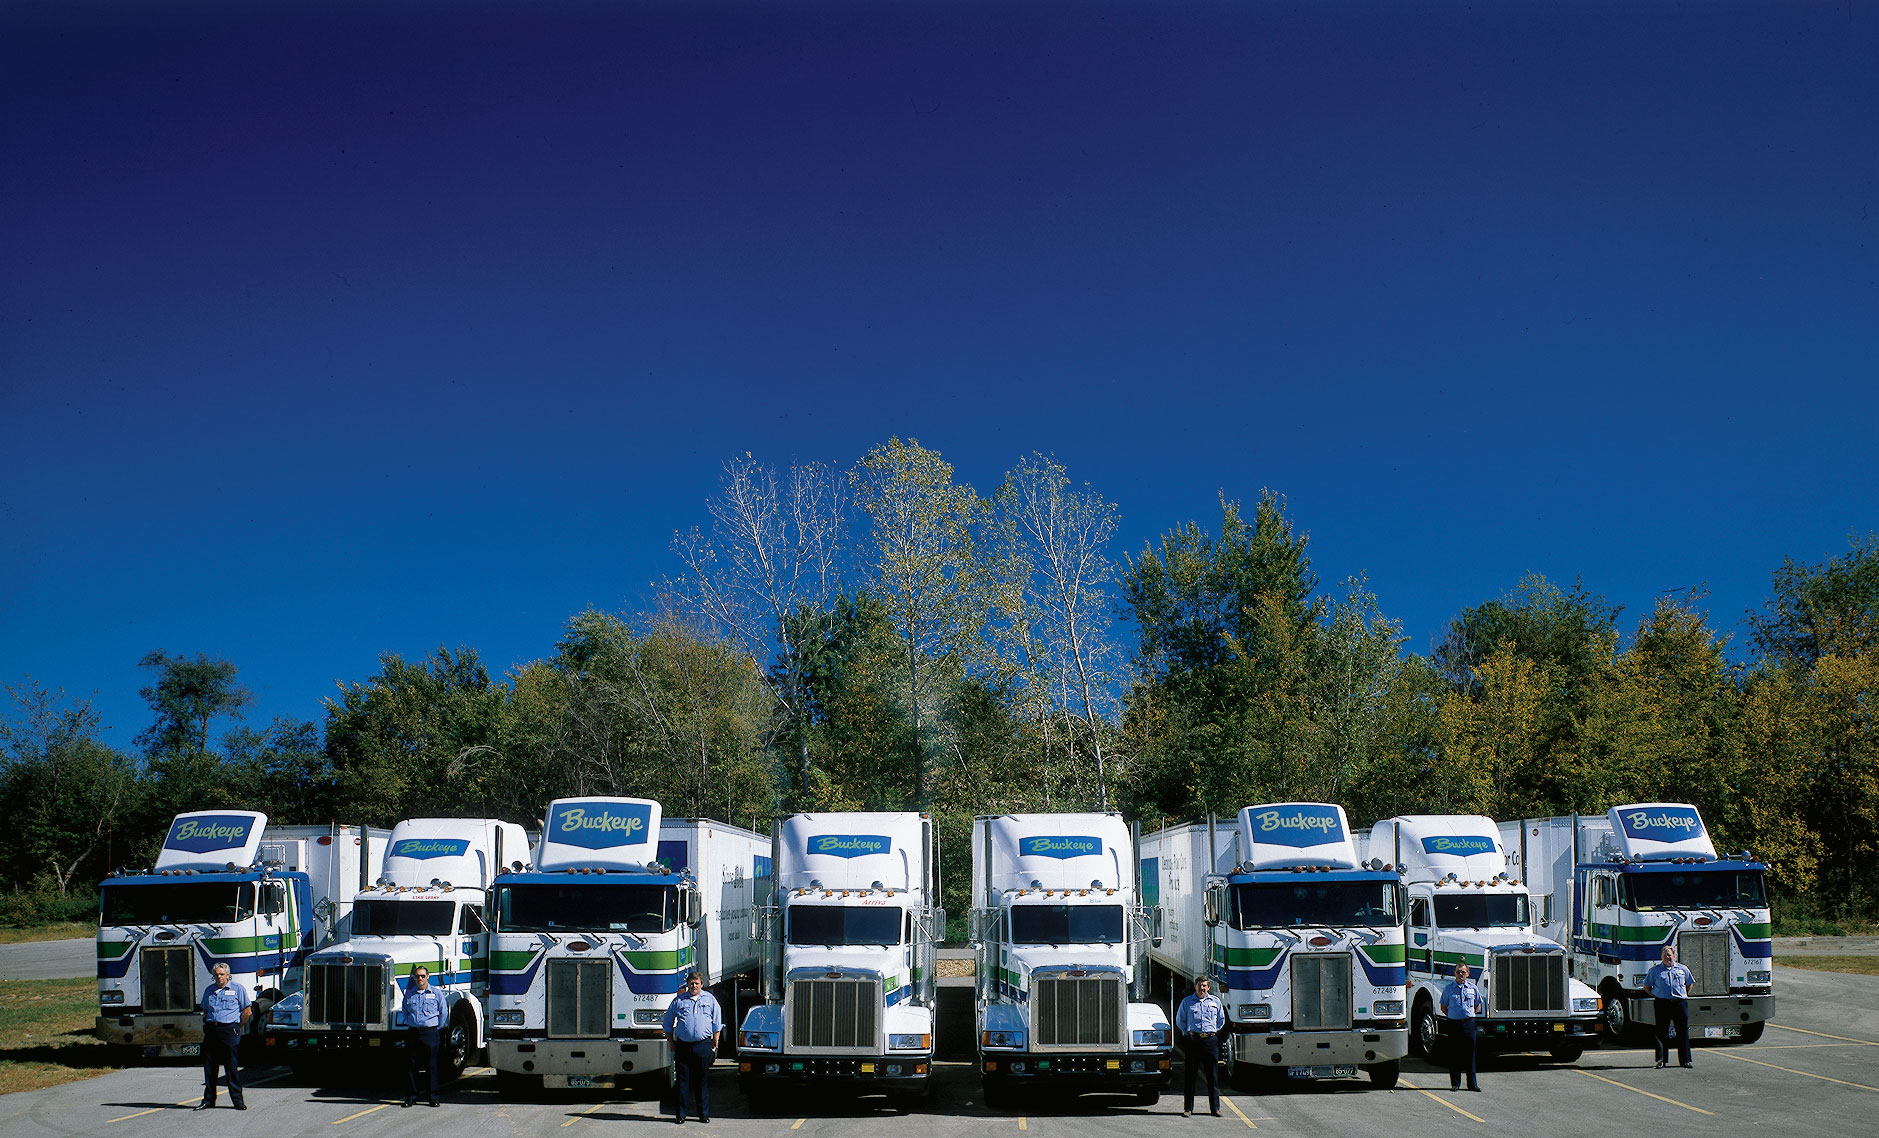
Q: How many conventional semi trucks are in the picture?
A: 4